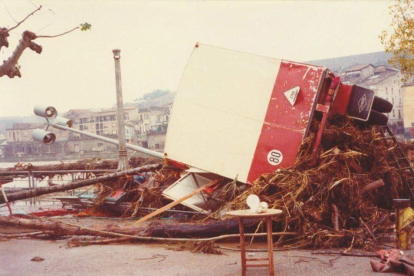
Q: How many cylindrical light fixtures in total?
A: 3